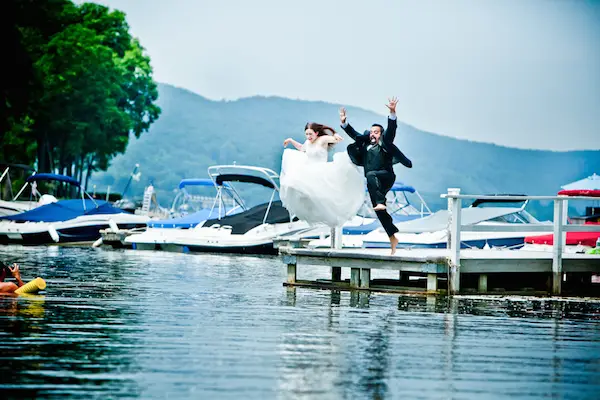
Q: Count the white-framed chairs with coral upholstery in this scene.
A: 0